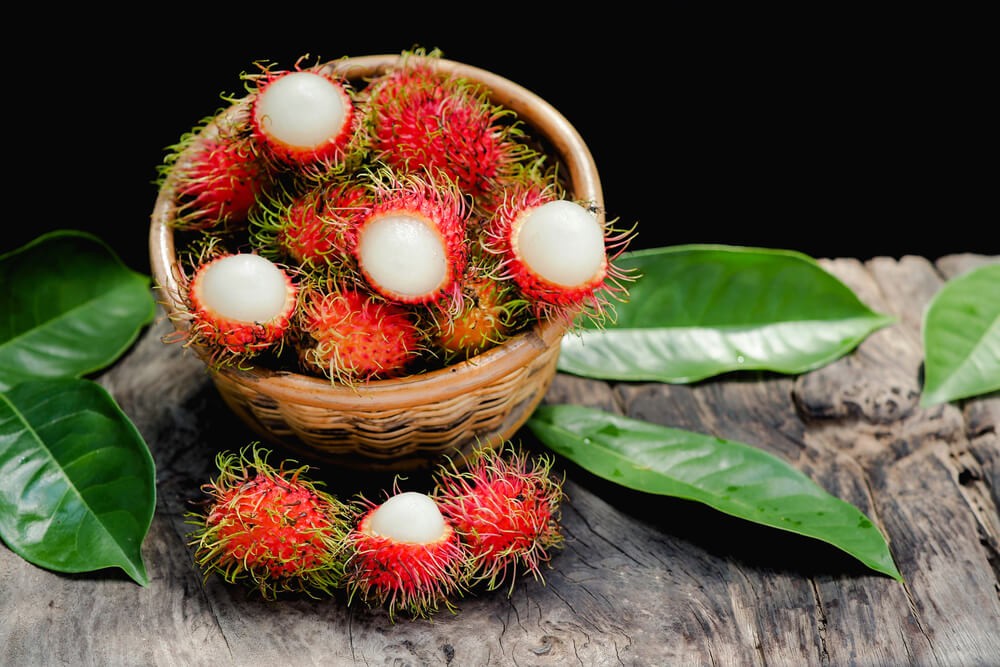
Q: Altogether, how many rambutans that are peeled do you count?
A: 5